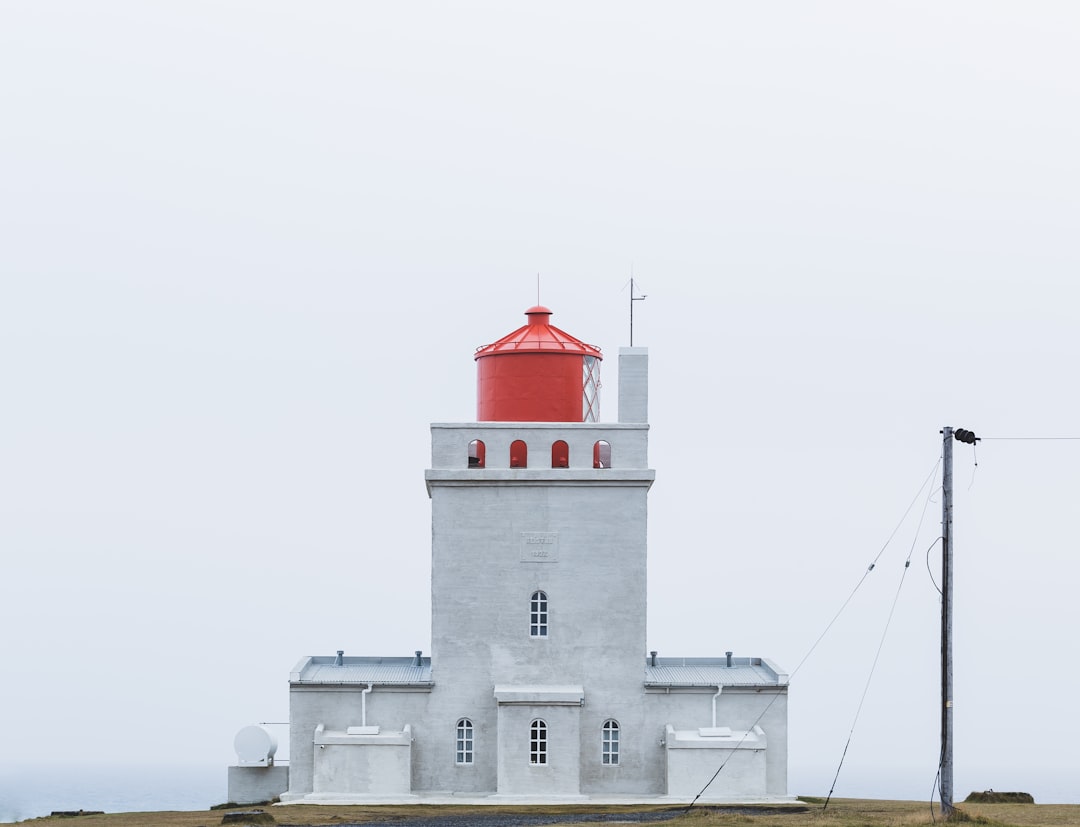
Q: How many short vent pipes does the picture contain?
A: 4